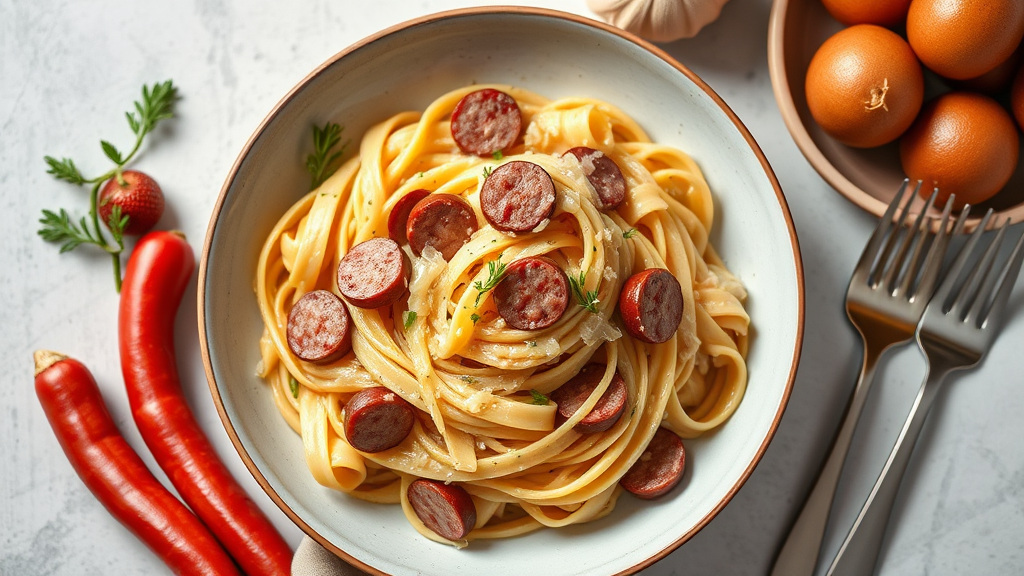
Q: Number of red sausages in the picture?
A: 2